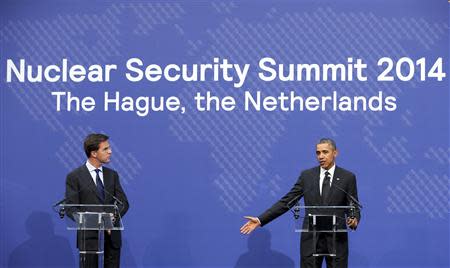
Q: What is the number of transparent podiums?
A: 2